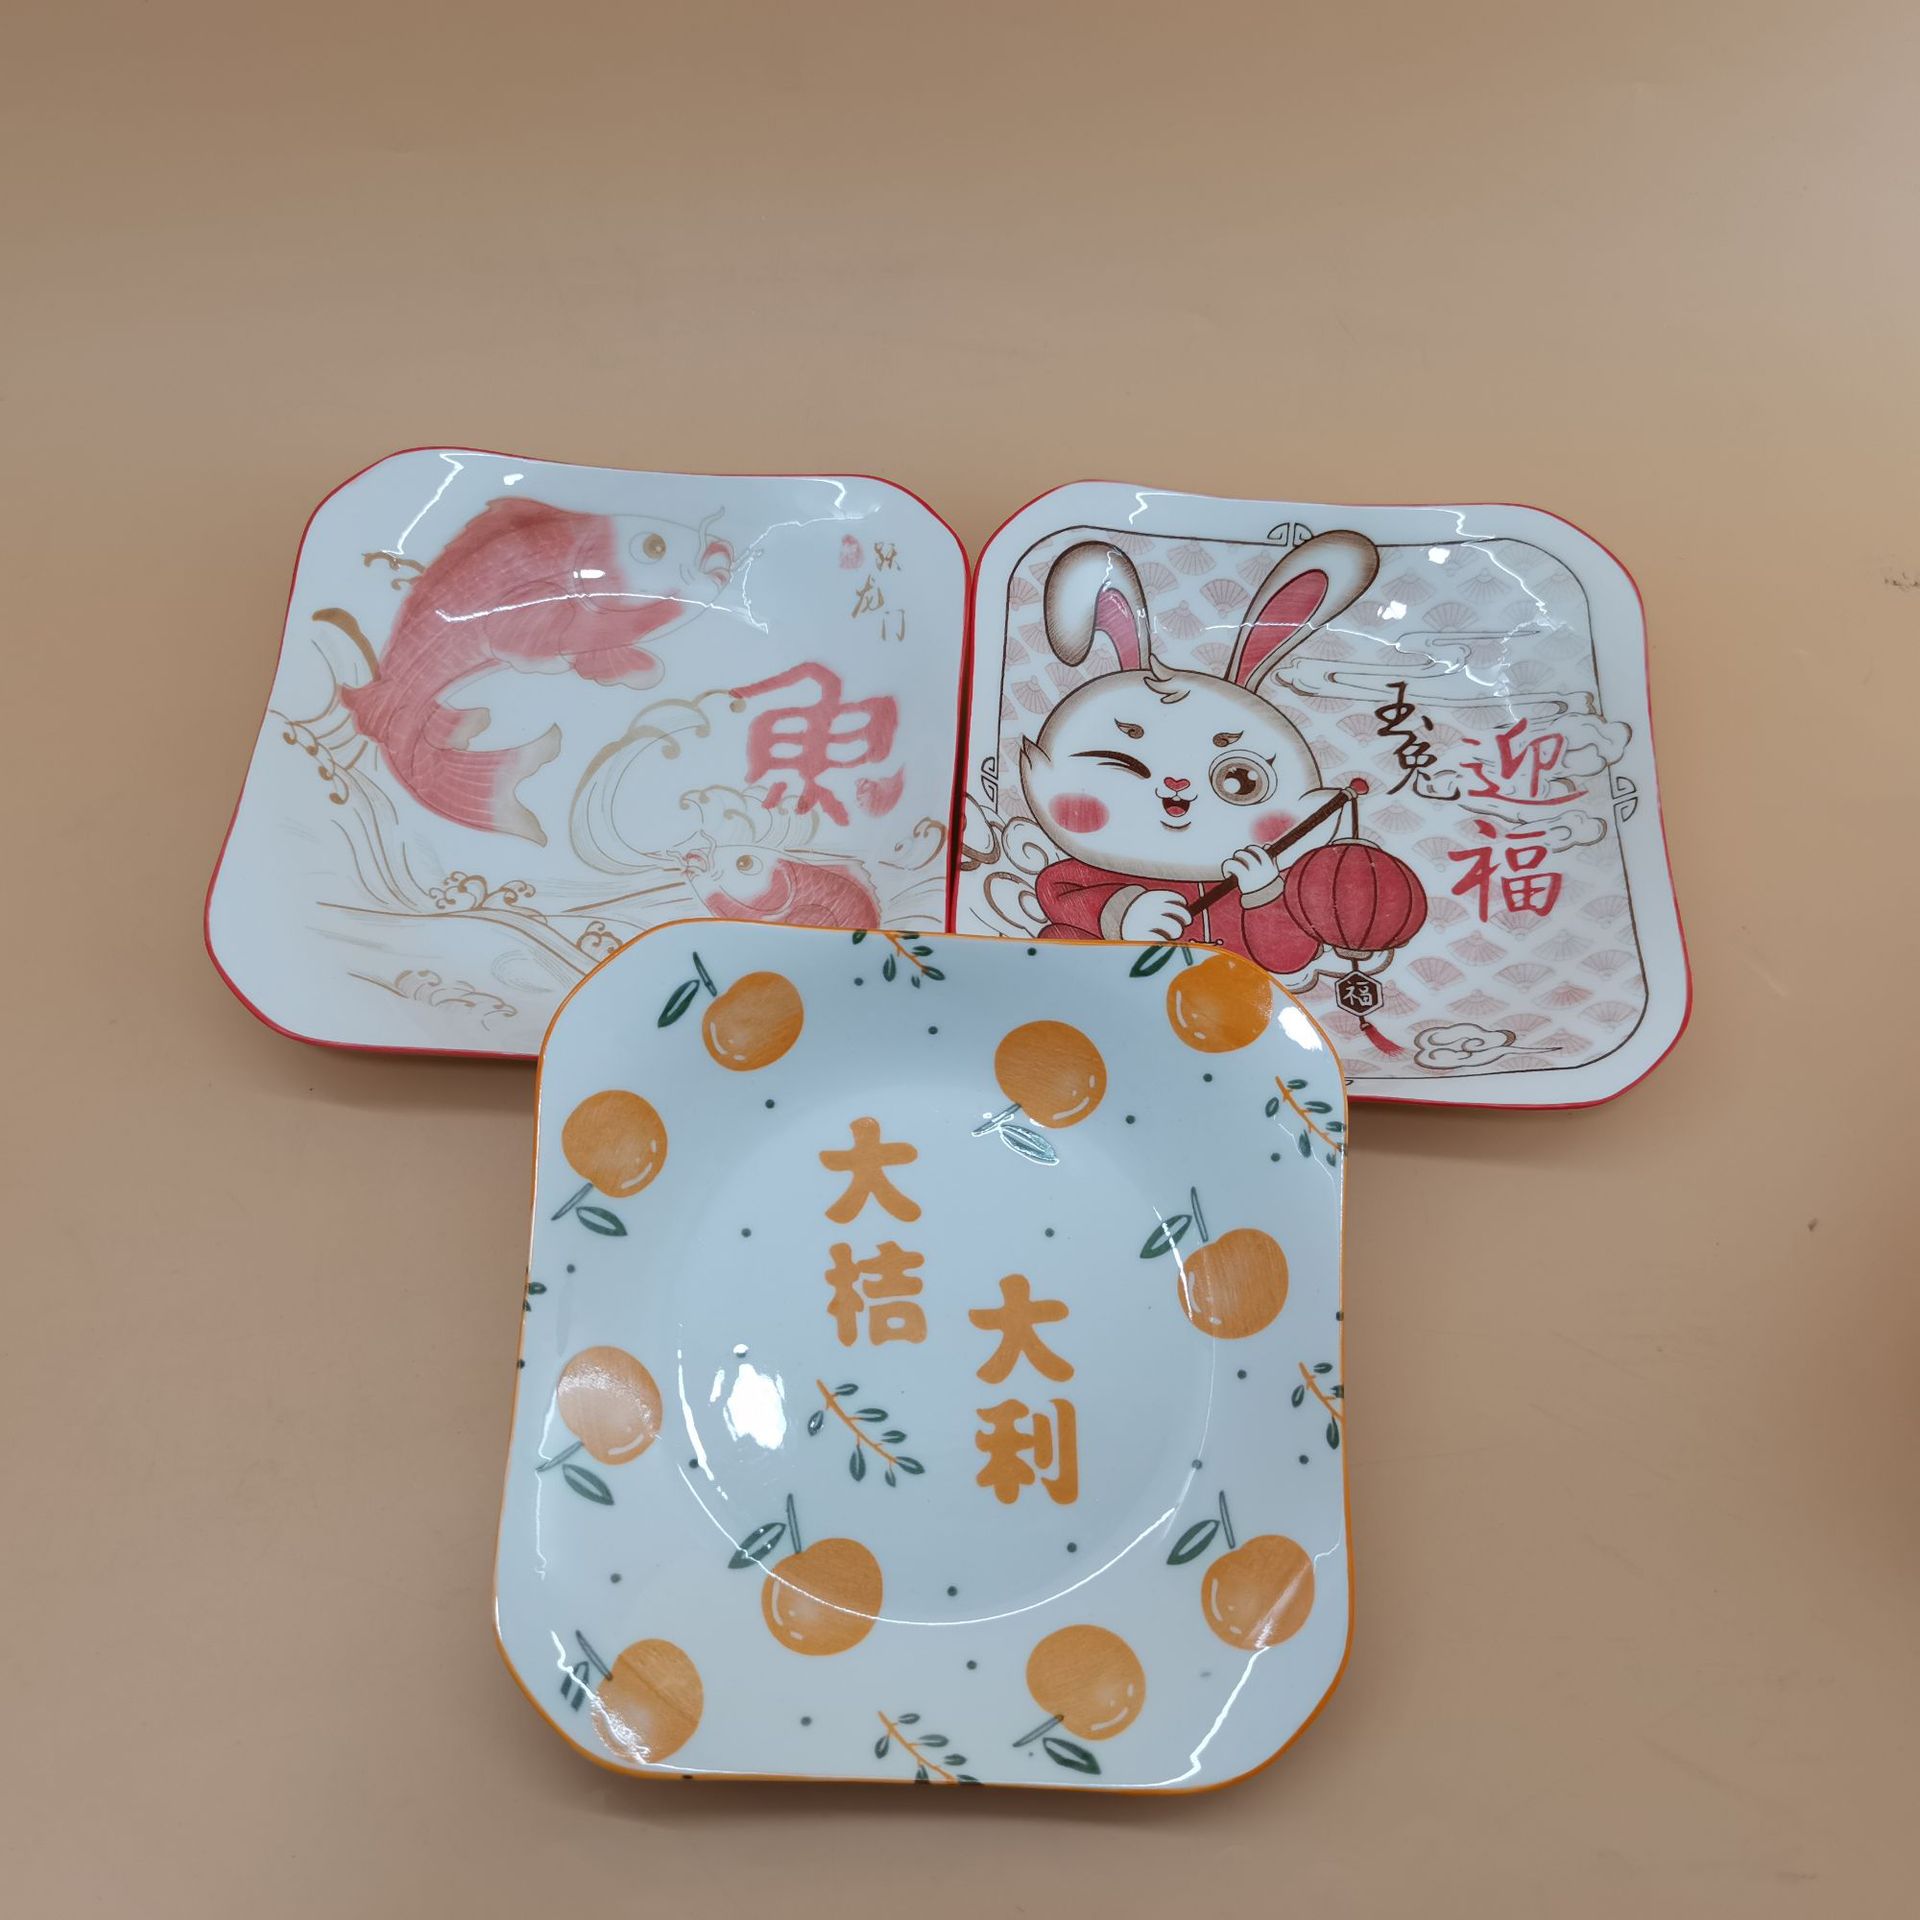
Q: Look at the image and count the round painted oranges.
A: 10